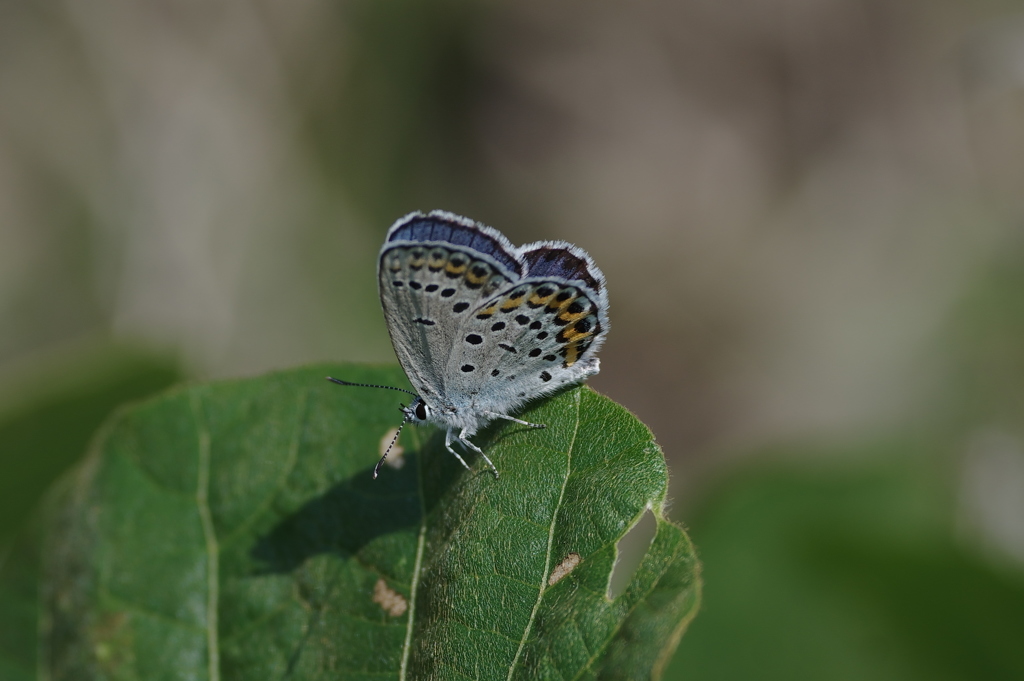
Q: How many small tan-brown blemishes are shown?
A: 3